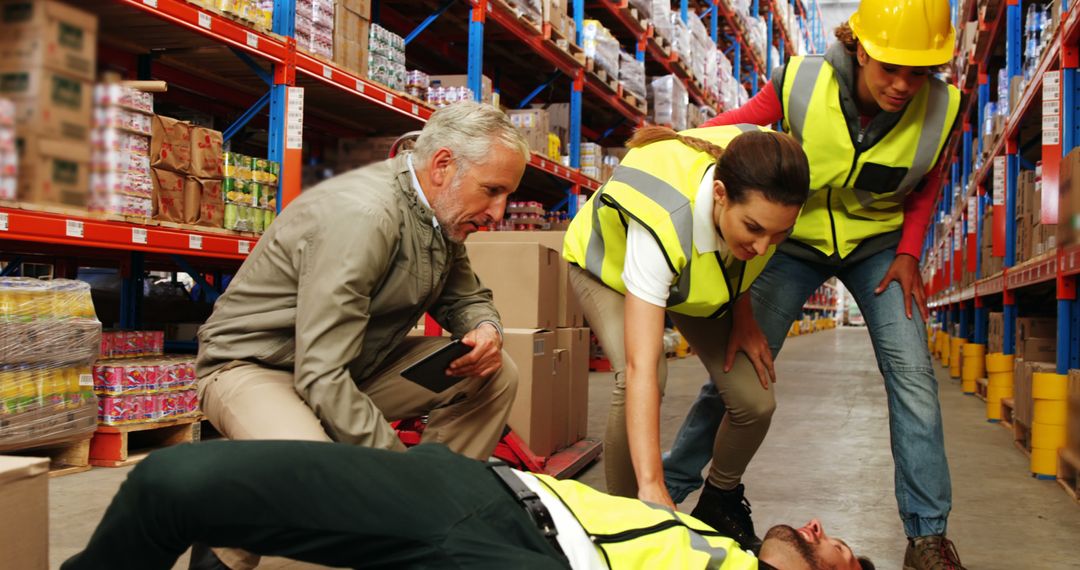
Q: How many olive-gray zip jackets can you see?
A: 1